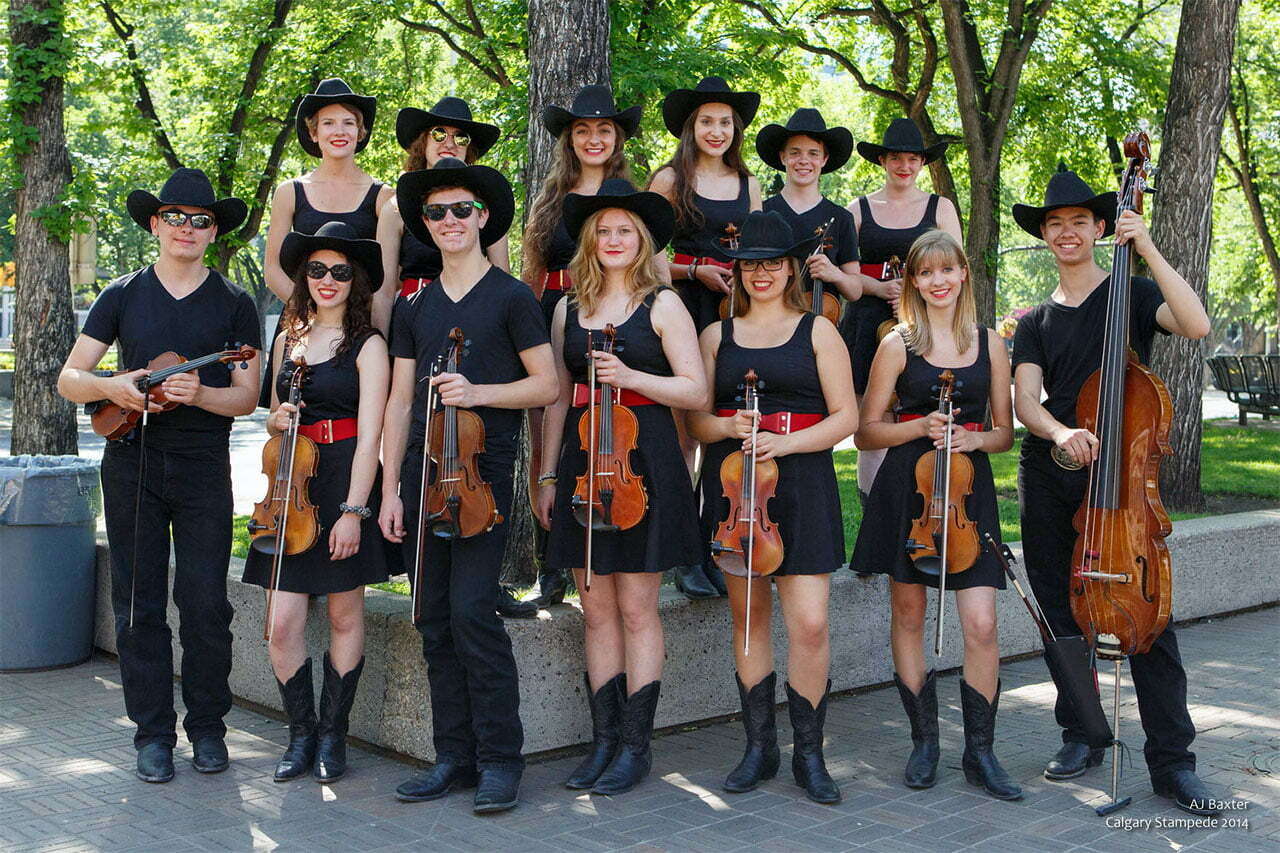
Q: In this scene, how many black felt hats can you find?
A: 12